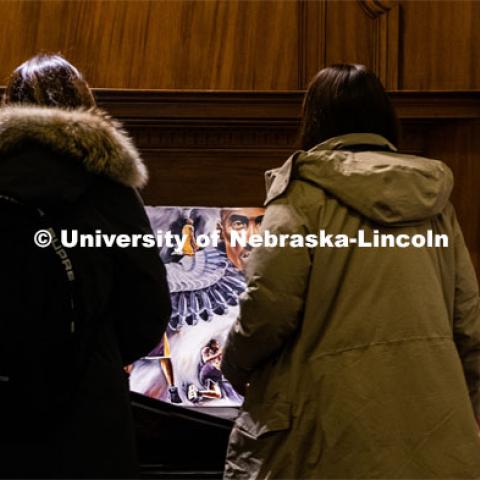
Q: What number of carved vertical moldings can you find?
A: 2